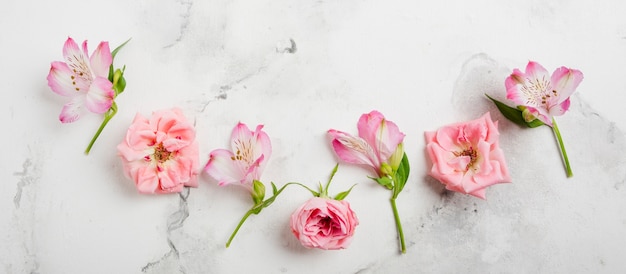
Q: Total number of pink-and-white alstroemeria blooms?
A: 4